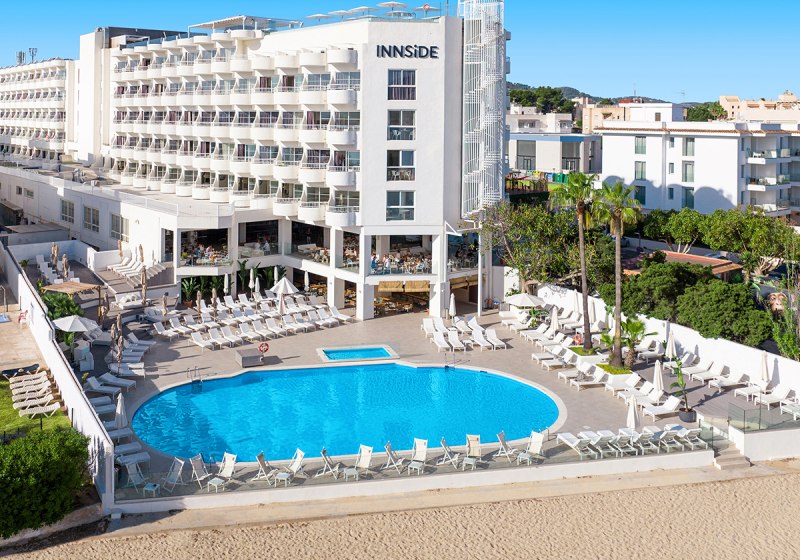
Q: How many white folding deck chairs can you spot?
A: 14